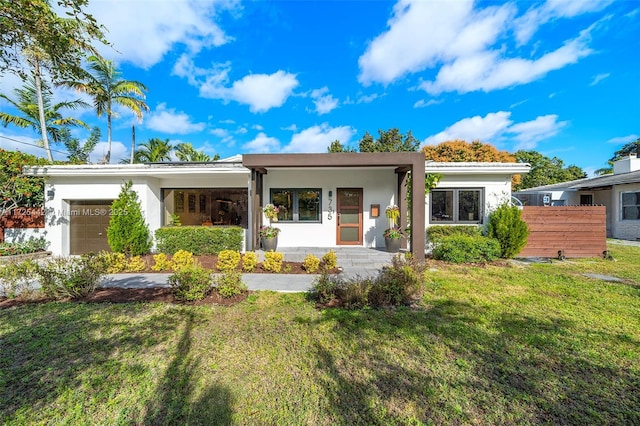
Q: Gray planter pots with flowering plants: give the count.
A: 2